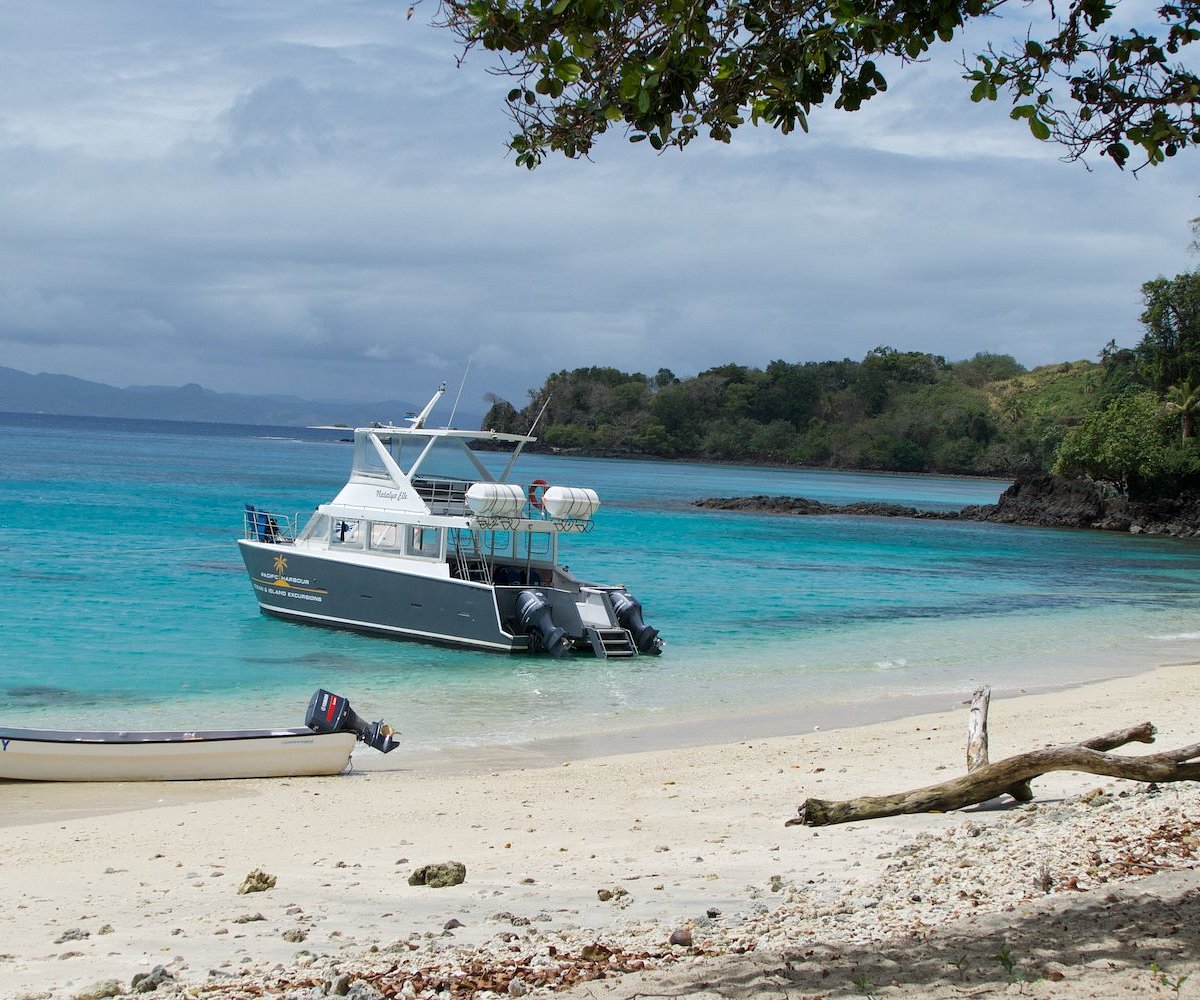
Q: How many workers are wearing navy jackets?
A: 0